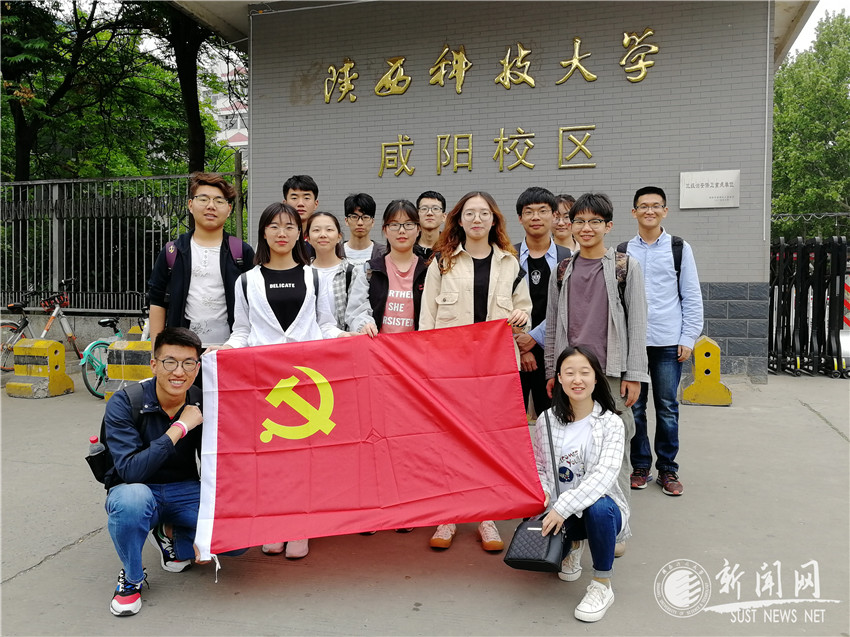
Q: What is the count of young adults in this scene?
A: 14